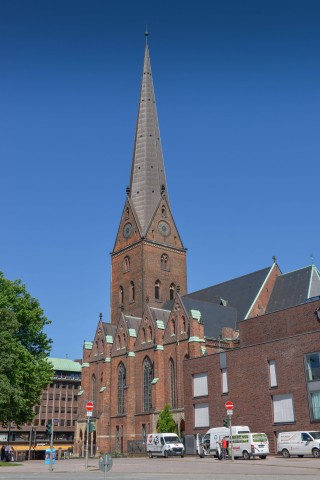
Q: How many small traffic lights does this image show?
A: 3